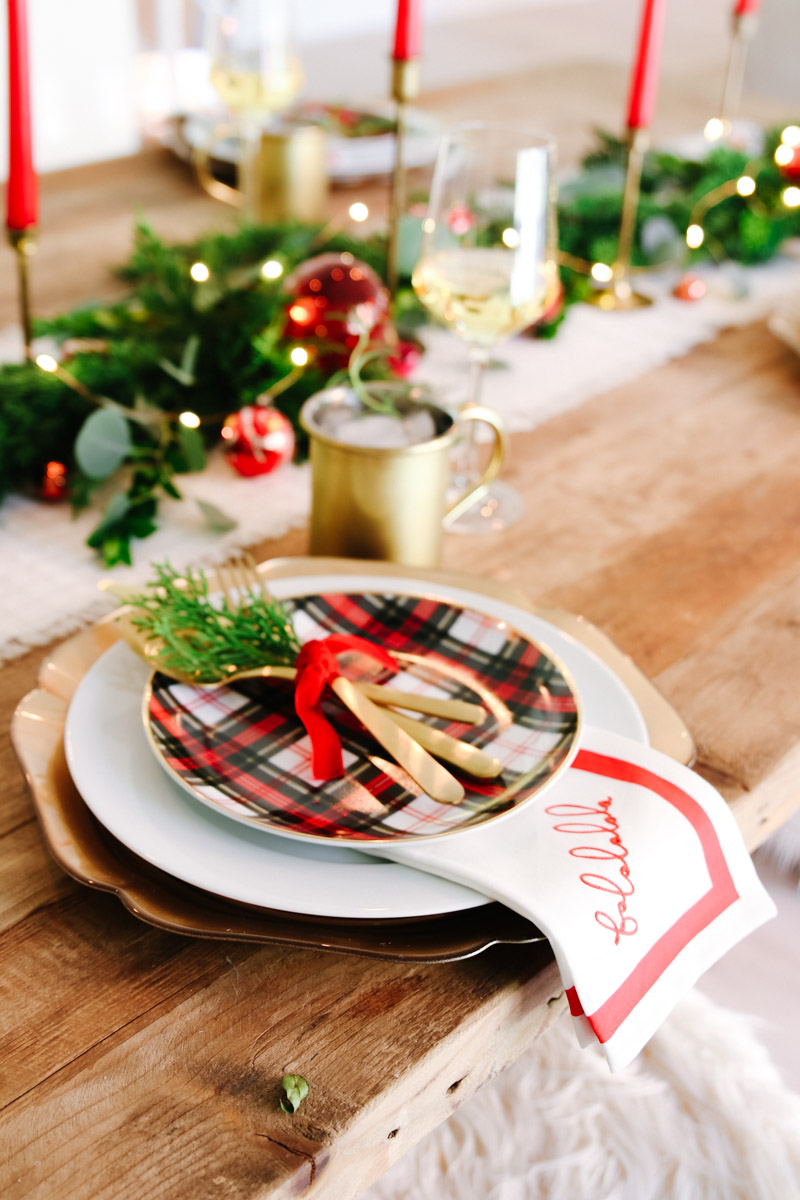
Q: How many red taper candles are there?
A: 4